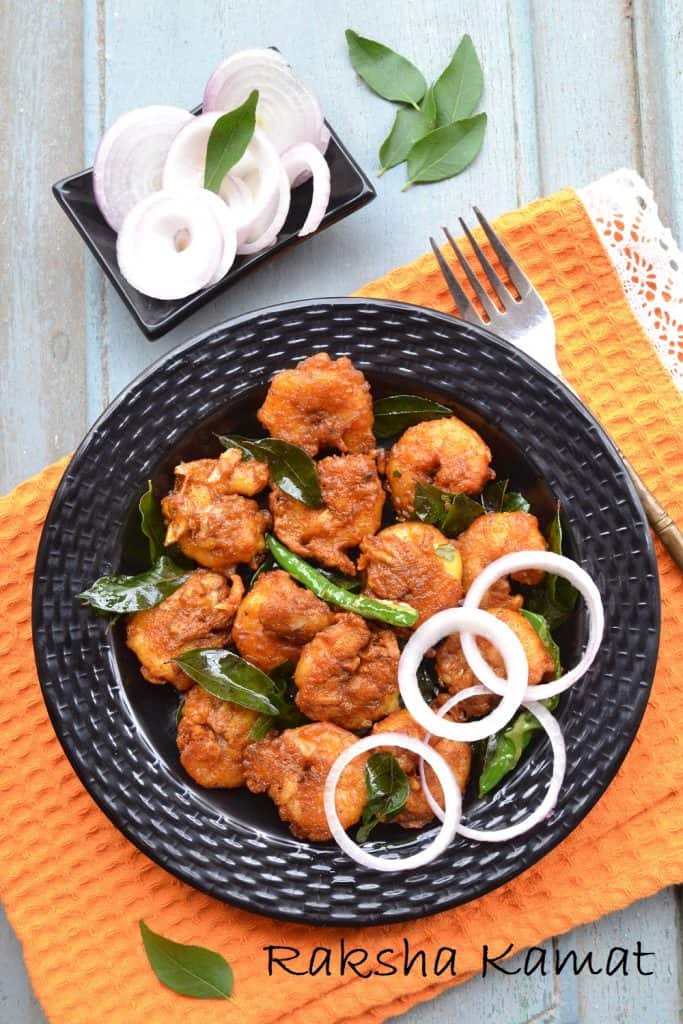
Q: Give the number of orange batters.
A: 13